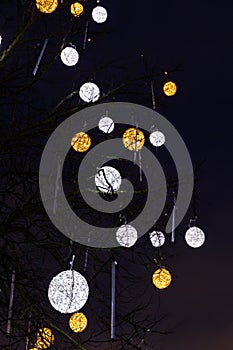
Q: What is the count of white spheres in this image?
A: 10